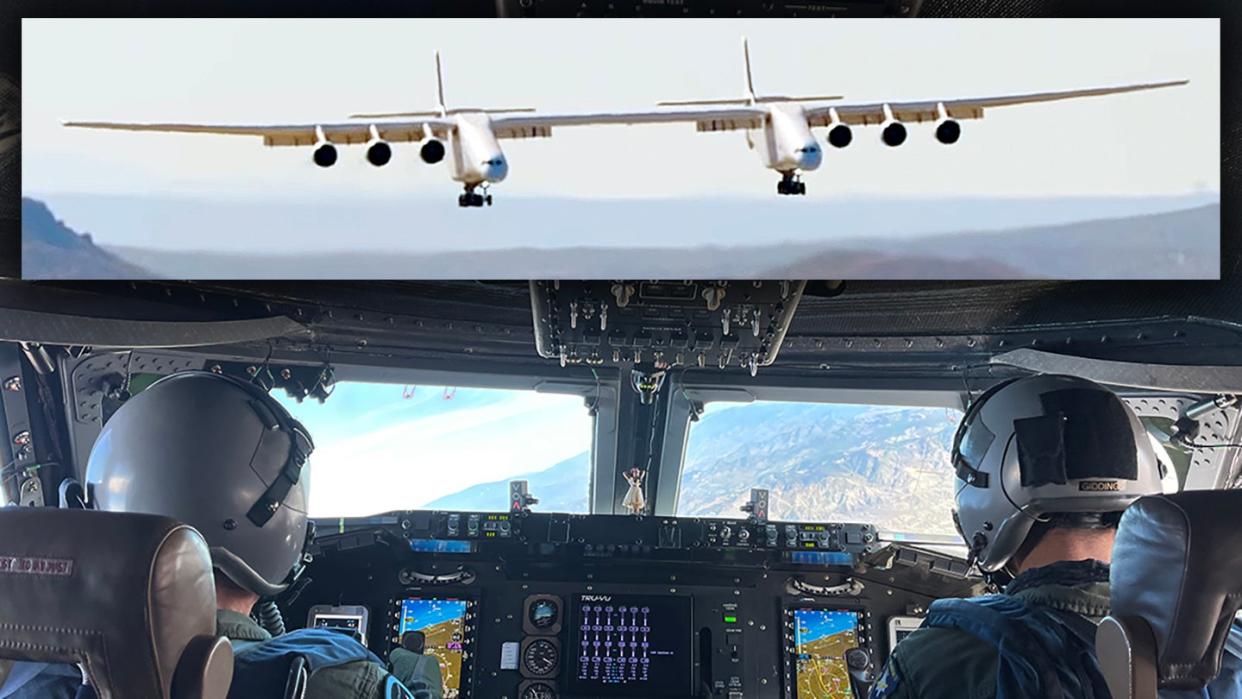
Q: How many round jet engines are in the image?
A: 6